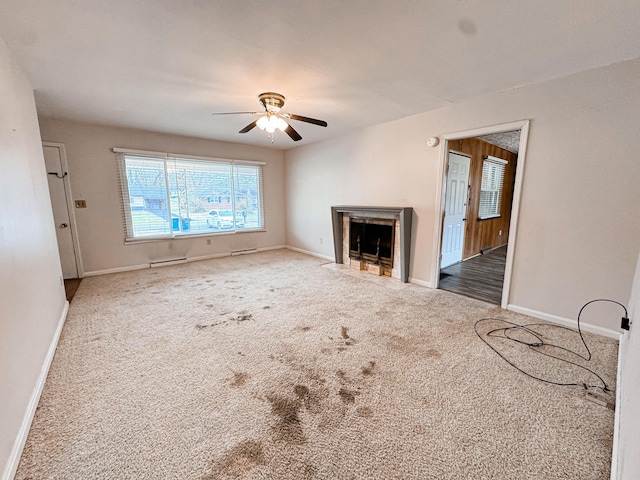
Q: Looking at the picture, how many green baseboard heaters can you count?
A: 0